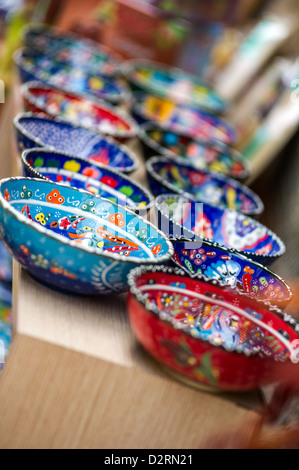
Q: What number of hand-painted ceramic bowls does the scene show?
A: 13